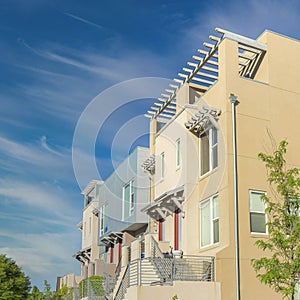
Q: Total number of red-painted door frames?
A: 4